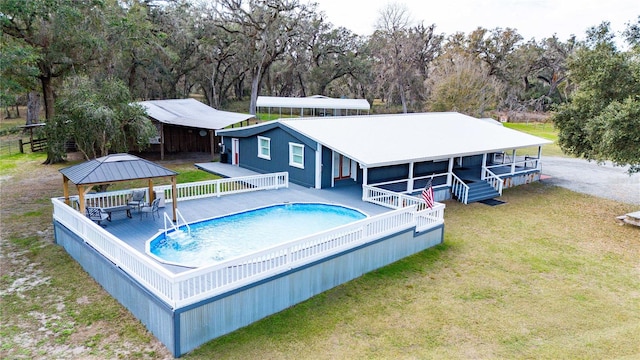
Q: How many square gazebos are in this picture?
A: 1